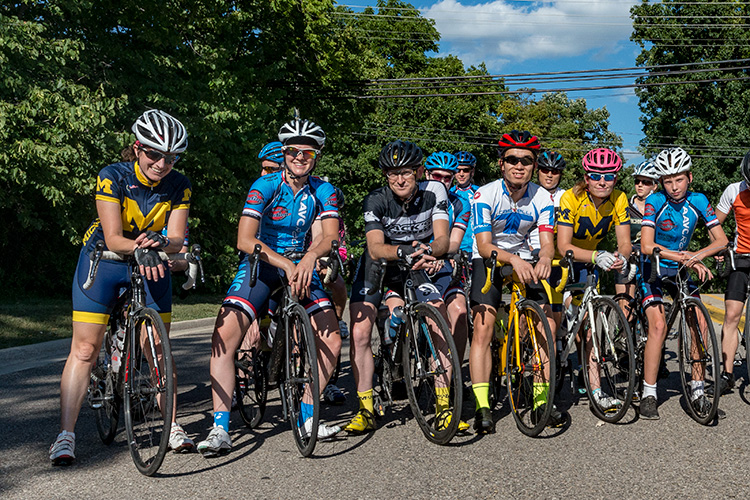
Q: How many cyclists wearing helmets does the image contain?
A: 12